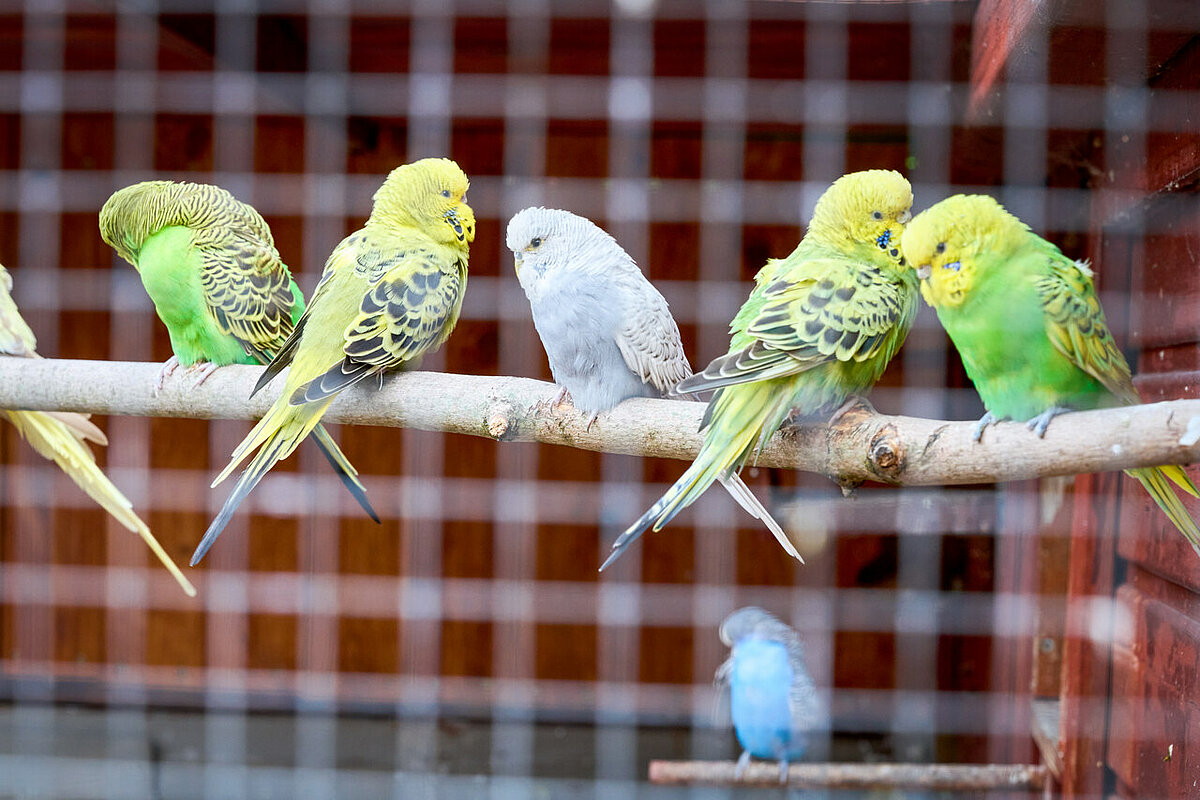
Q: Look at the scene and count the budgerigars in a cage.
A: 7